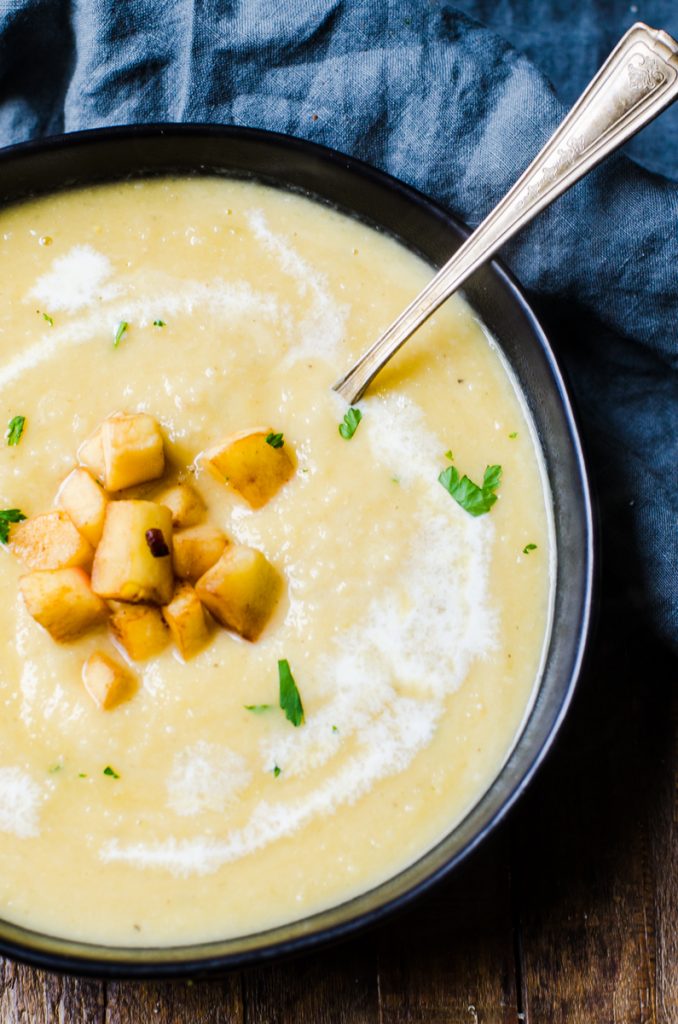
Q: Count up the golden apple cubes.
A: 13